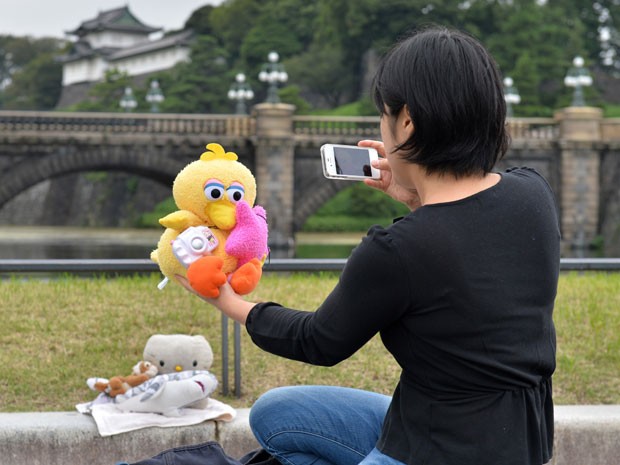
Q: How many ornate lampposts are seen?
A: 6